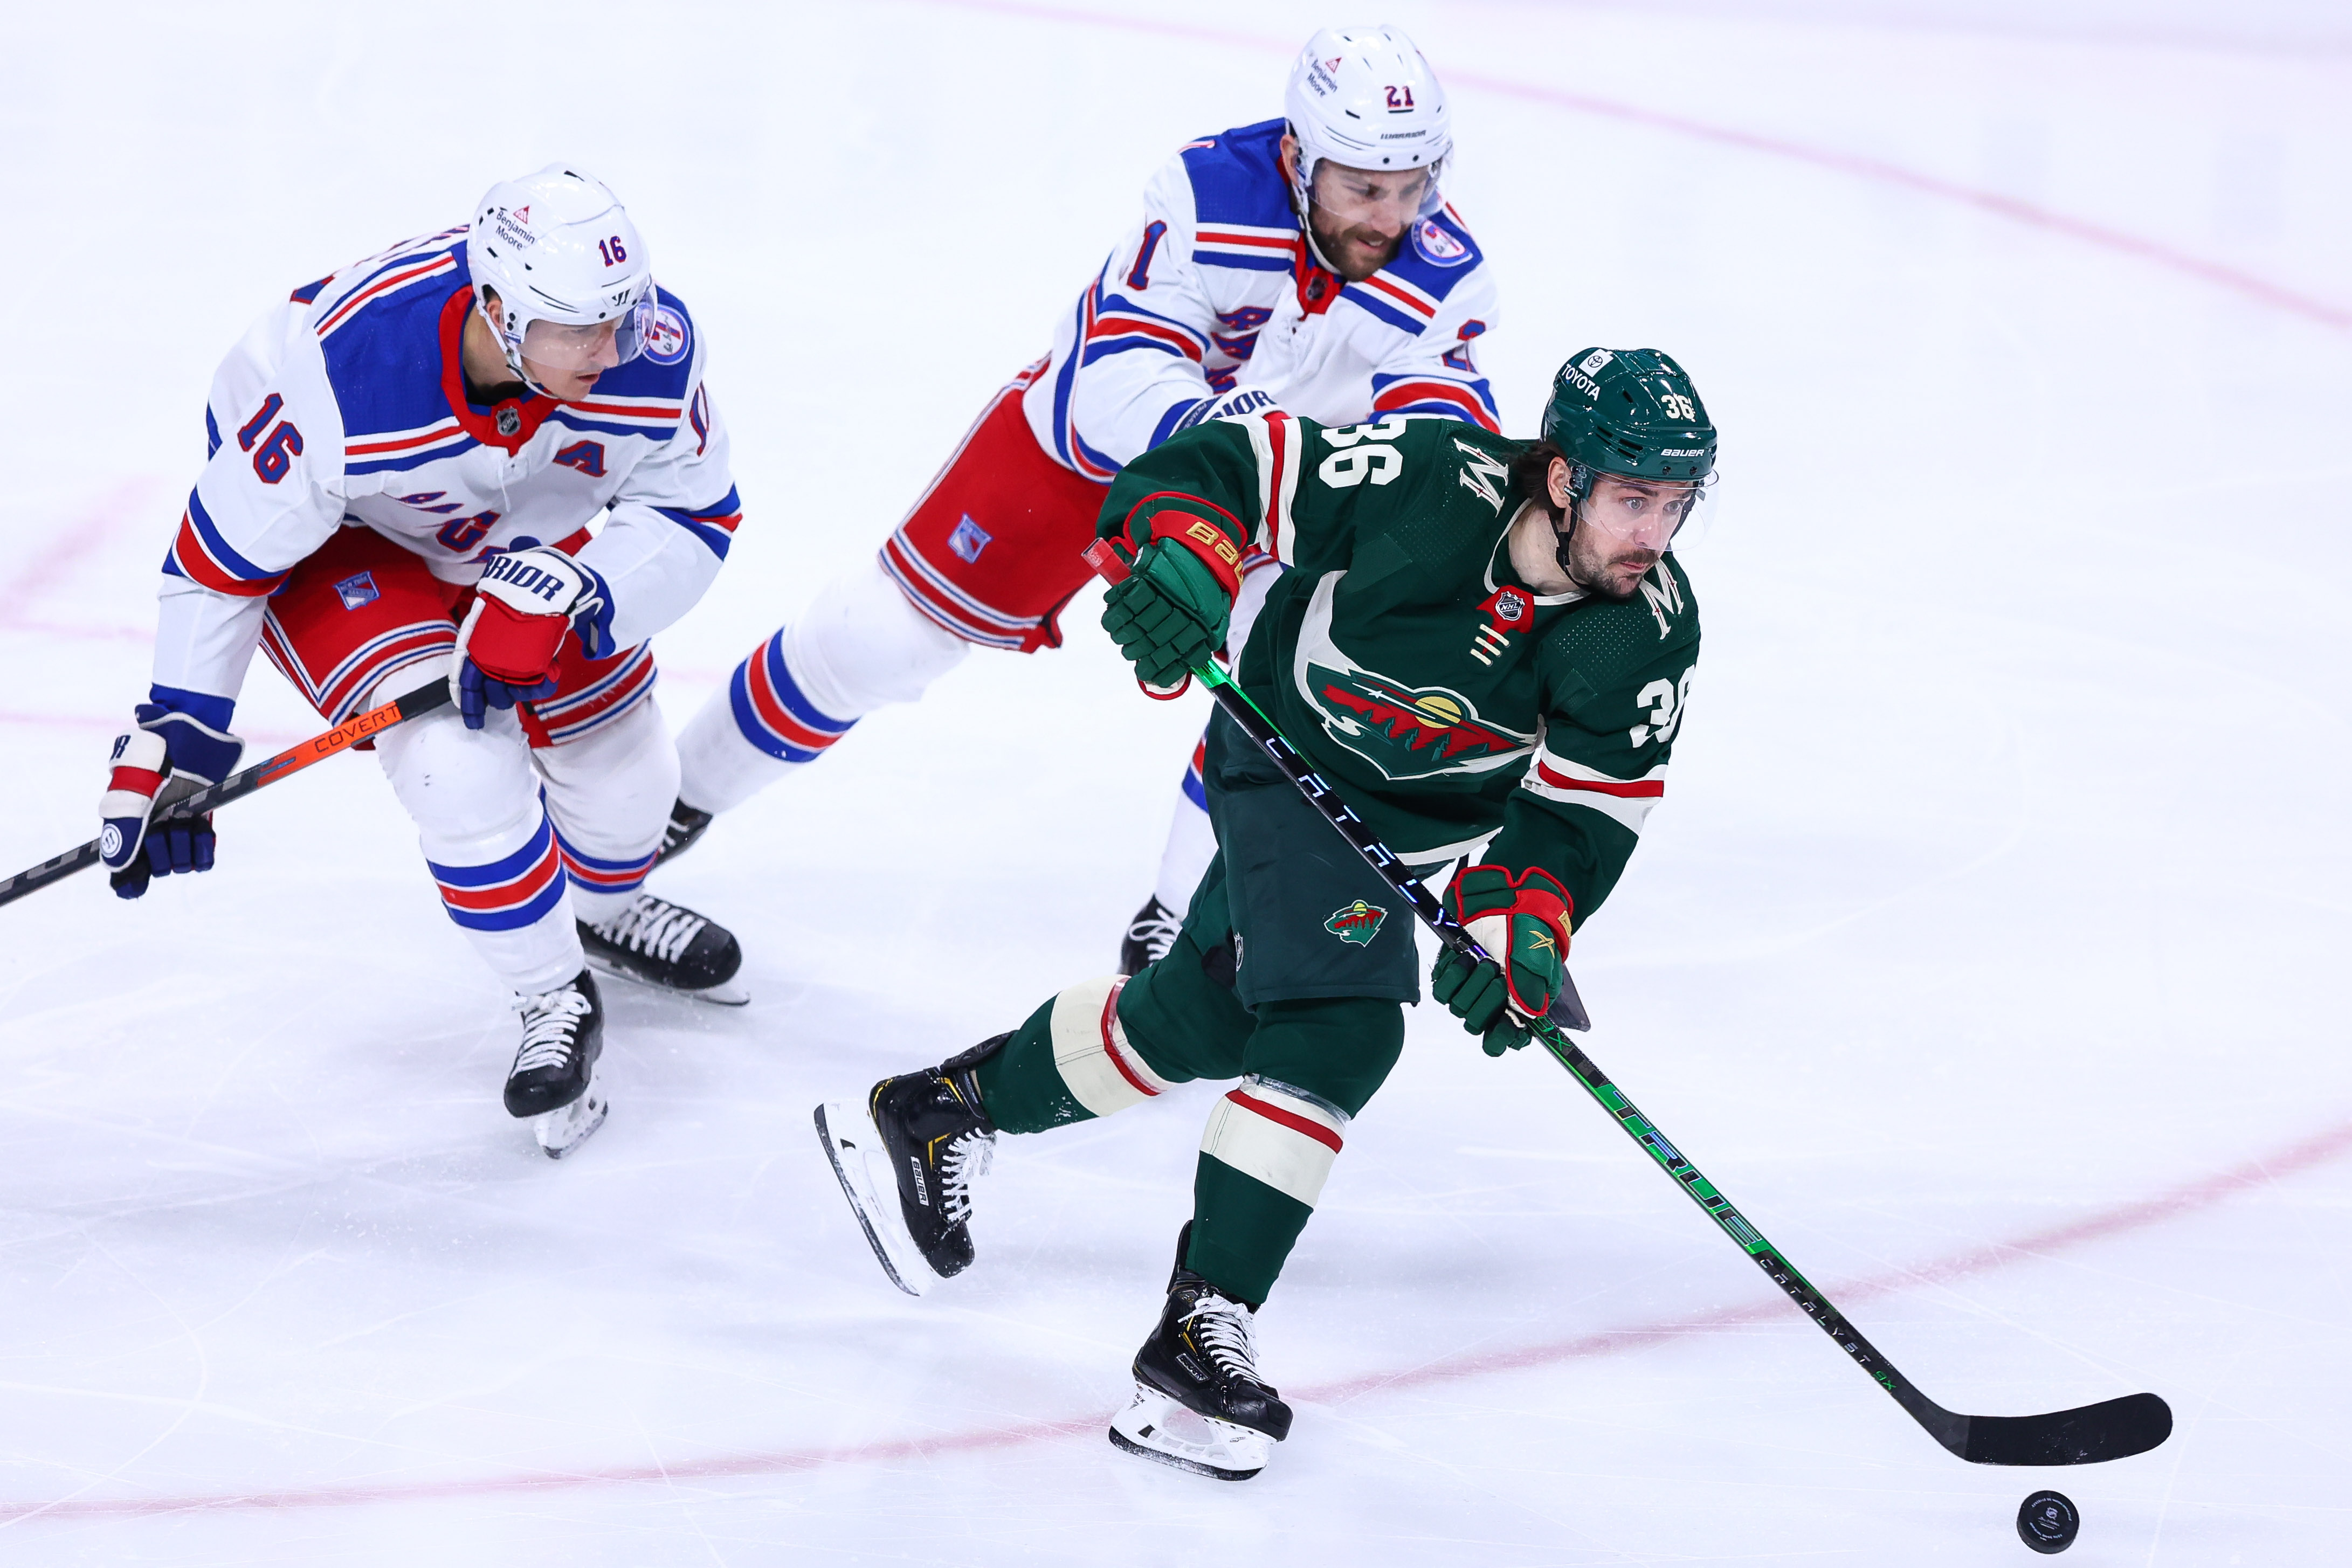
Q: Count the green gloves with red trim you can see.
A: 2